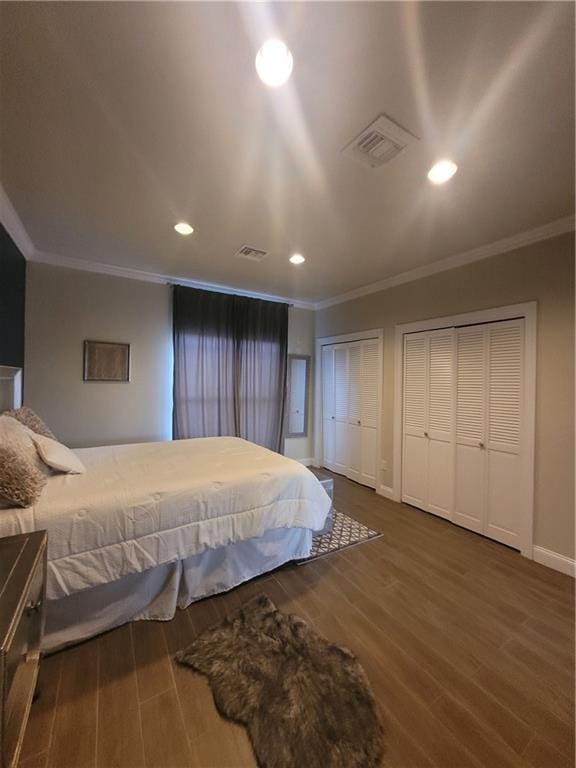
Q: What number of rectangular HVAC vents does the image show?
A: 2